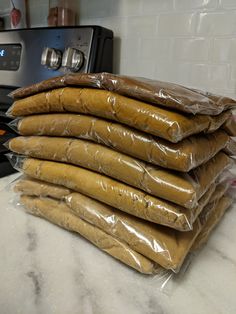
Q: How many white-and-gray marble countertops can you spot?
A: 1